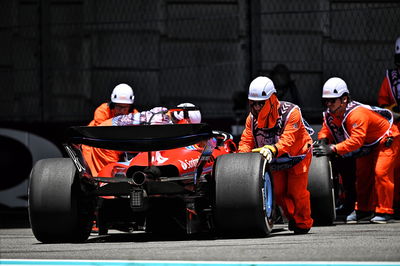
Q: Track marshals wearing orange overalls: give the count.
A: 5